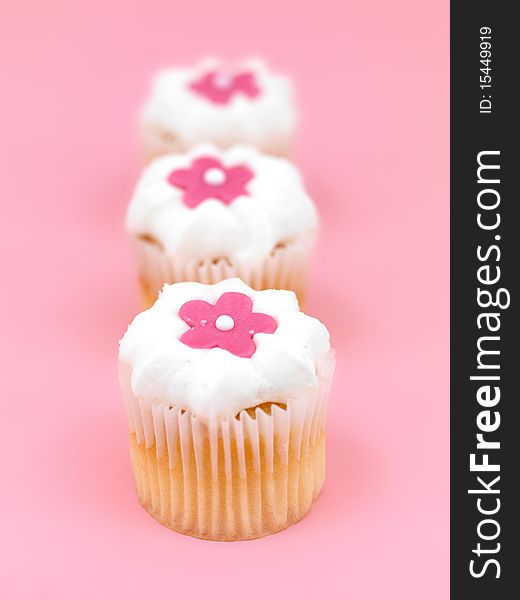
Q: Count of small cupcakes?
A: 3